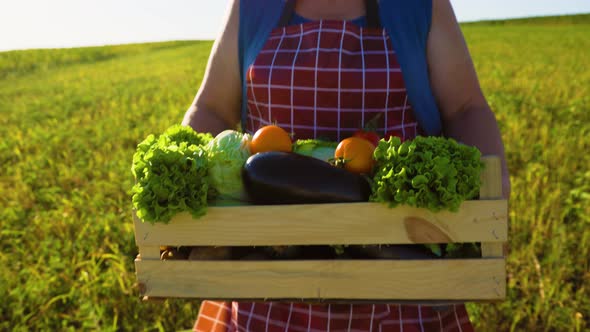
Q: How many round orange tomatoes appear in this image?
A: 2